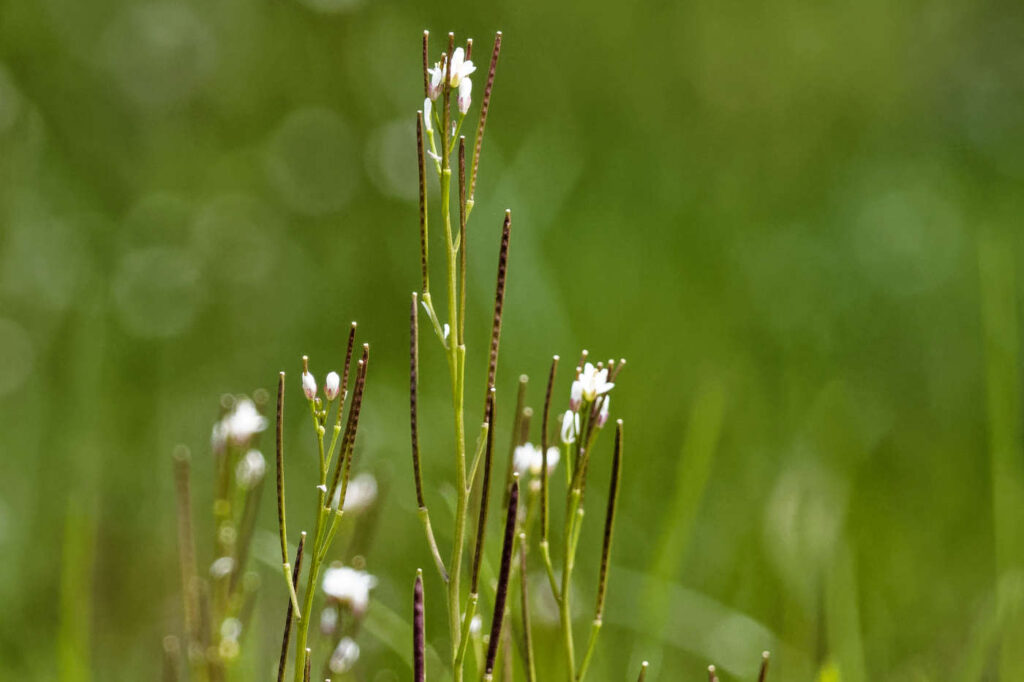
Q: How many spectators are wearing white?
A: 0